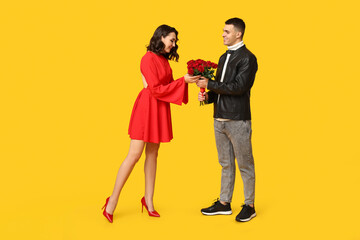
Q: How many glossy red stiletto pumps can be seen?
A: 2